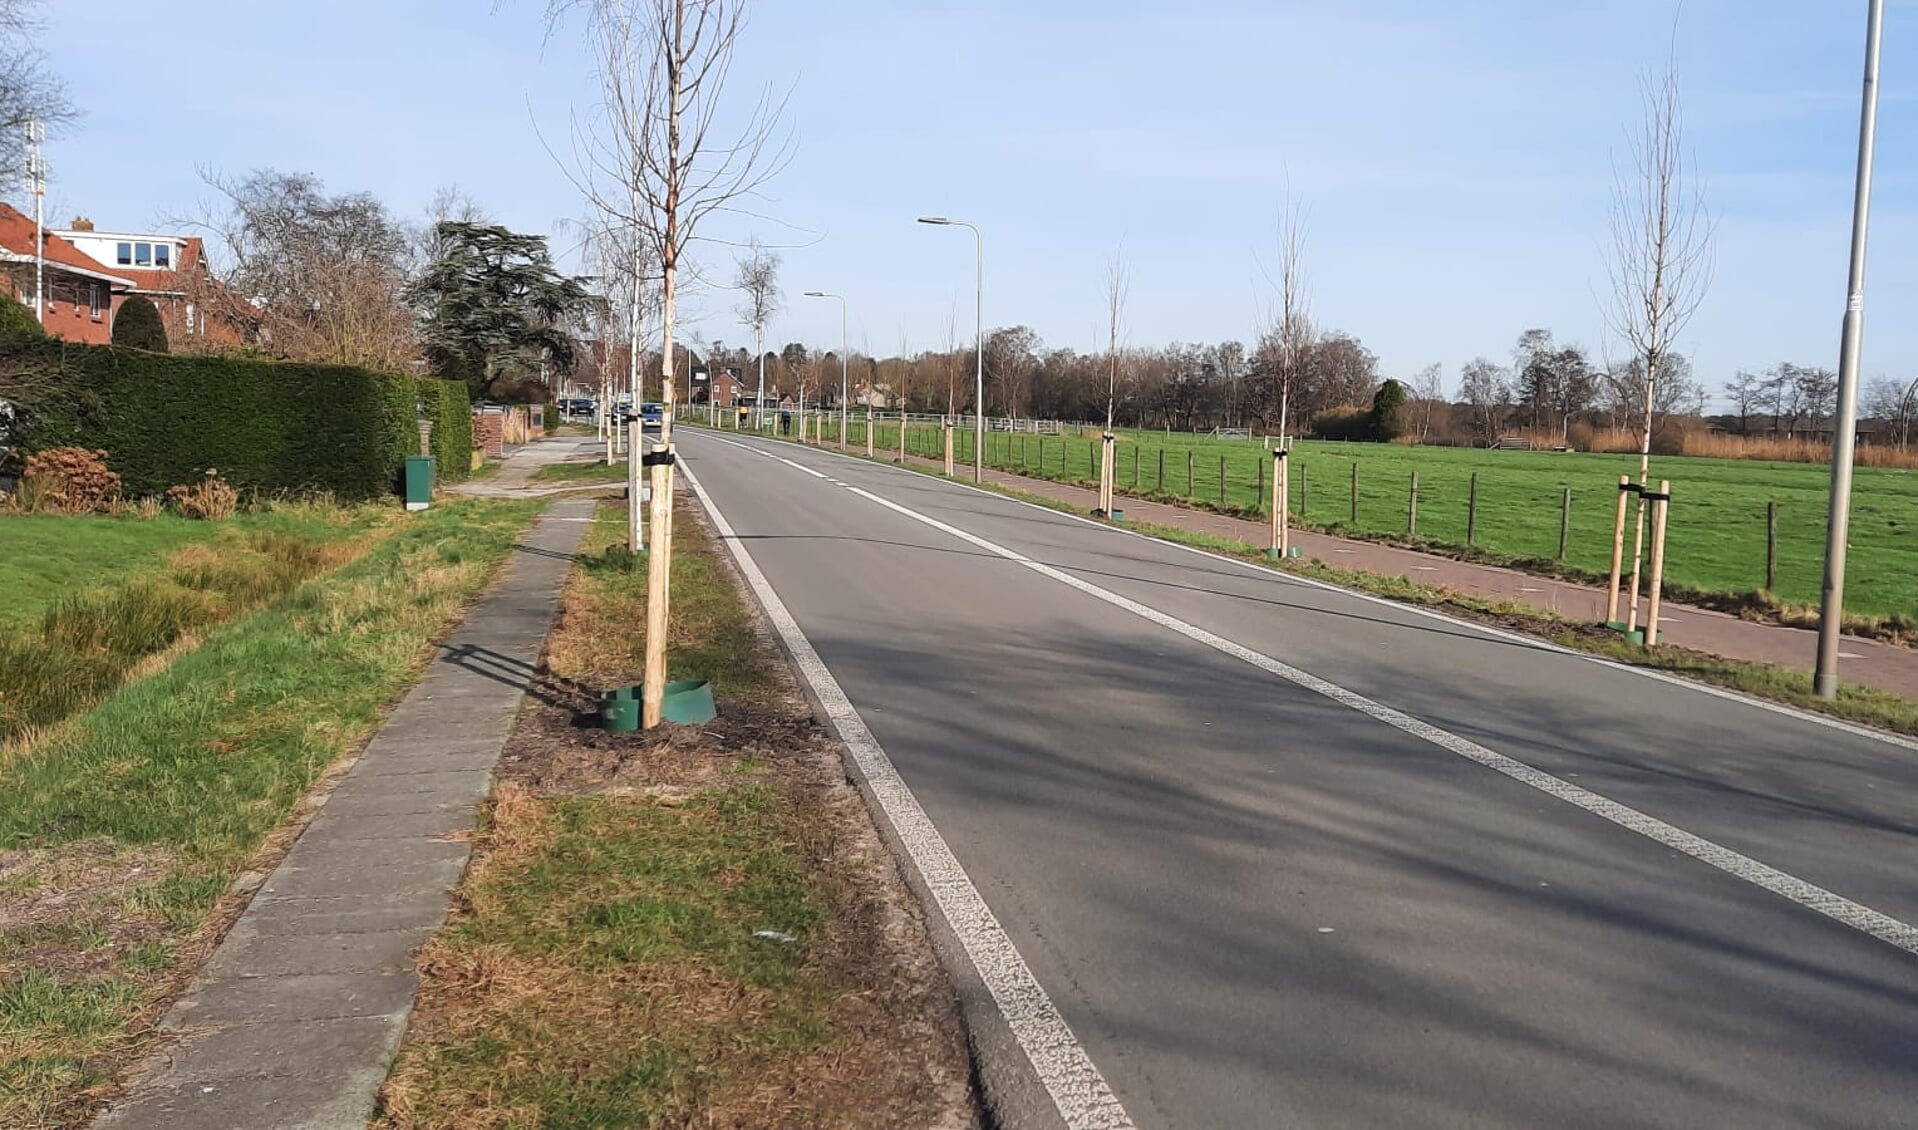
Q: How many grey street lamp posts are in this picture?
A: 3